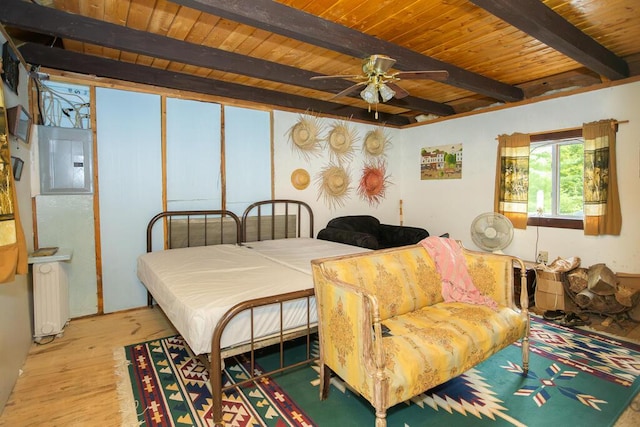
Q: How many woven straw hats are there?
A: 6